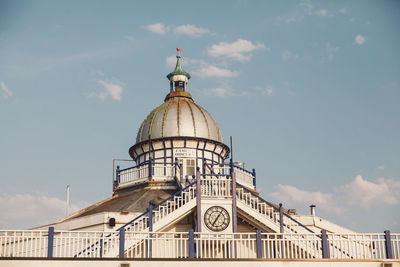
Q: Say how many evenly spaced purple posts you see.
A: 6